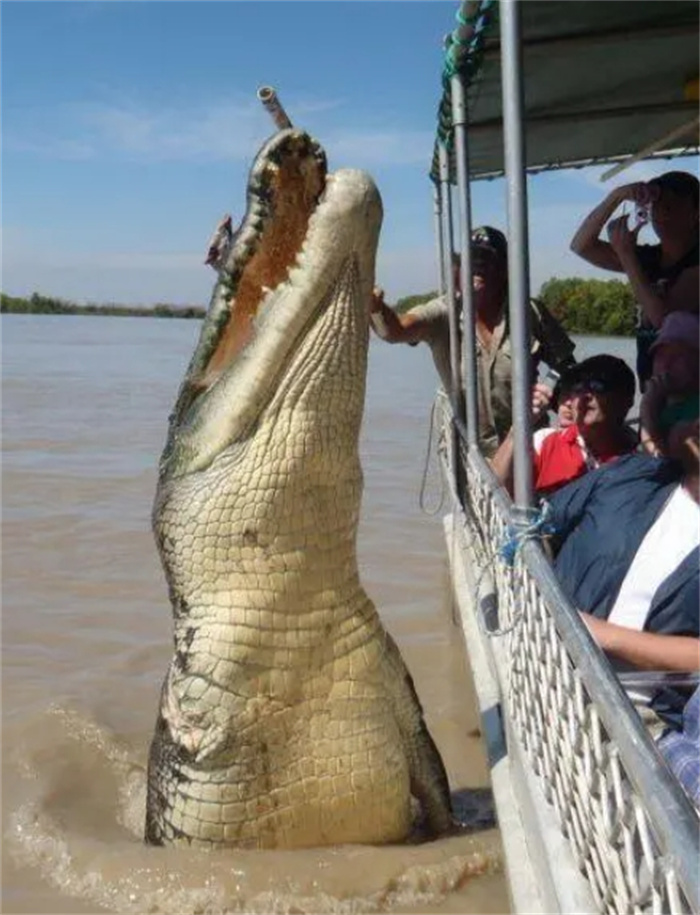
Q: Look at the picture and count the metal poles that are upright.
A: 4